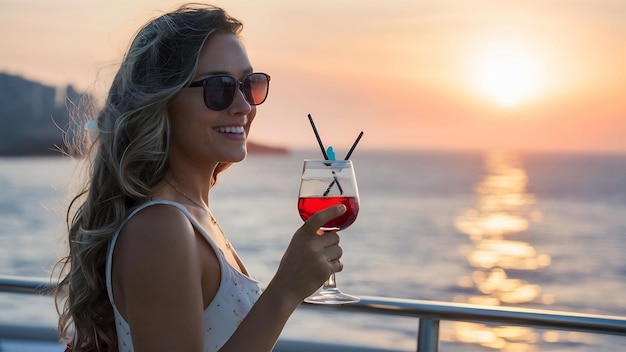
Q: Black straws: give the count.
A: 2